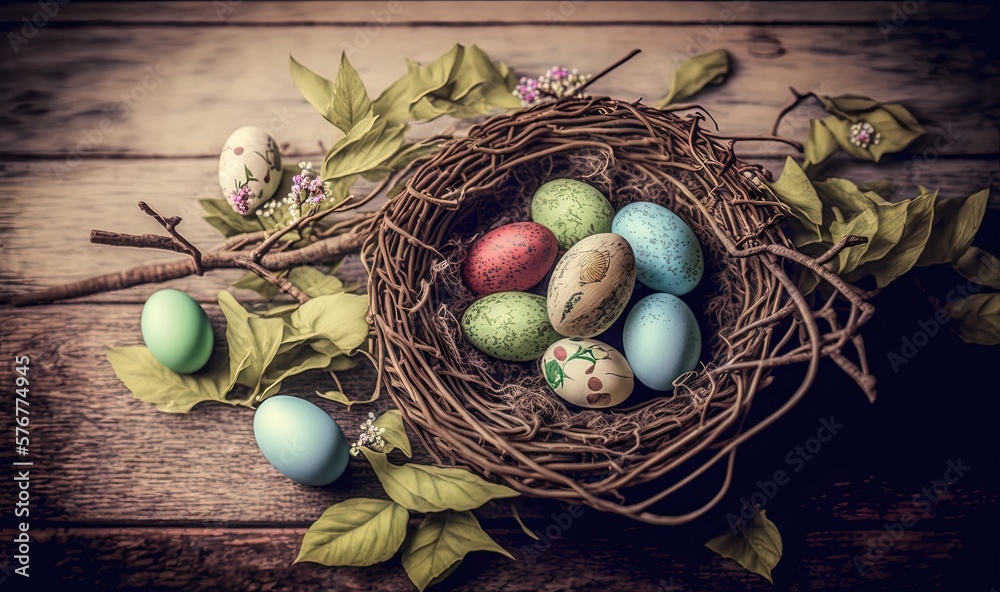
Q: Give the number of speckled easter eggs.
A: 5